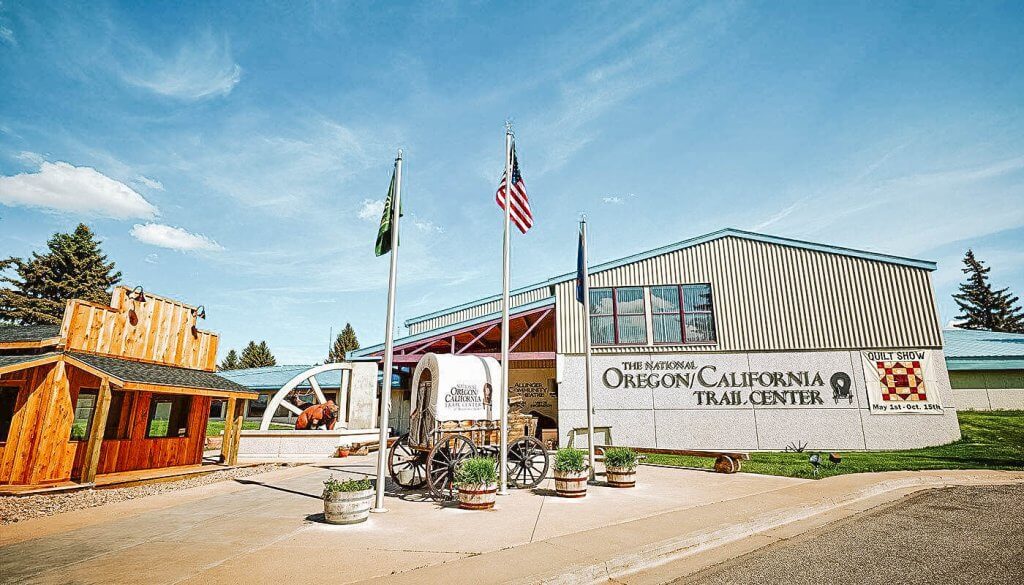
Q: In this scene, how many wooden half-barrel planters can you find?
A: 4